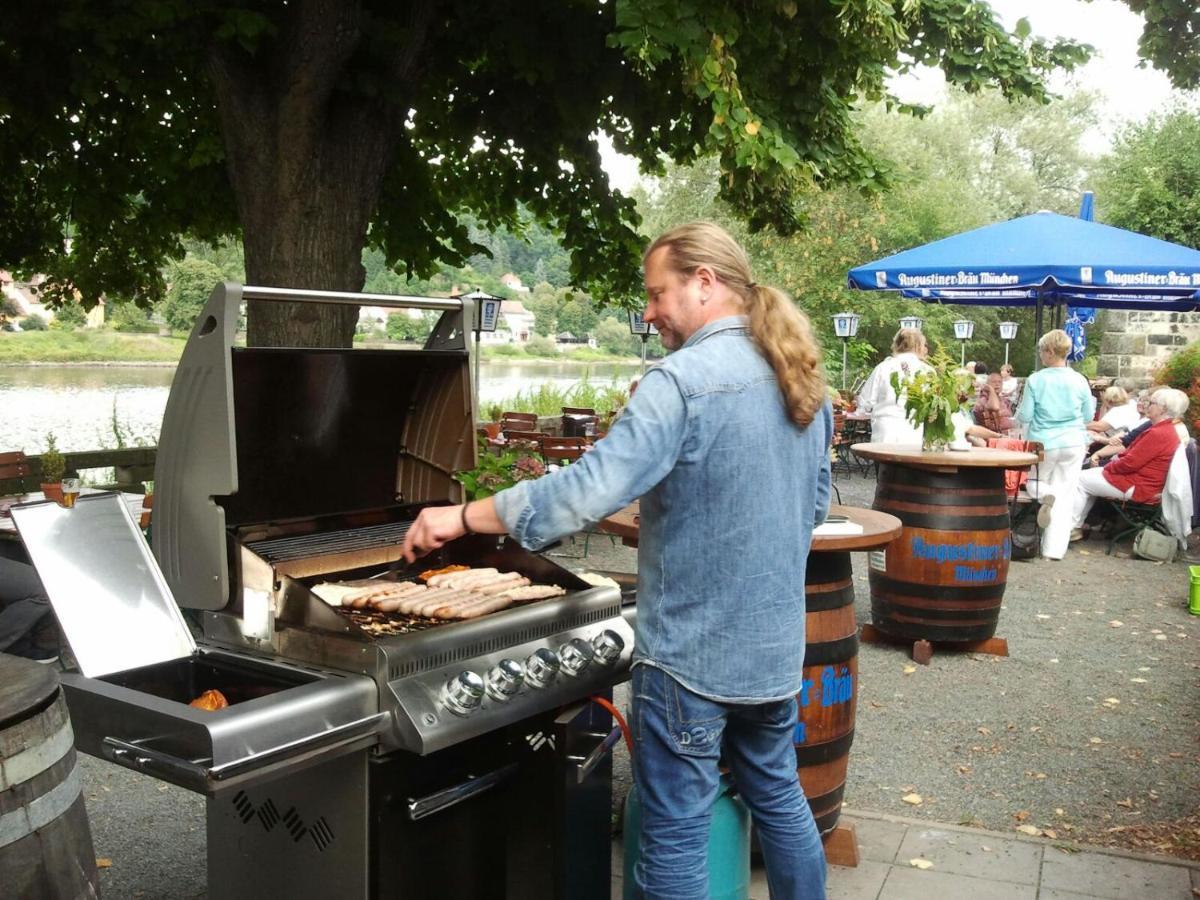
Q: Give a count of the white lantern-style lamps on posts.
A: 6